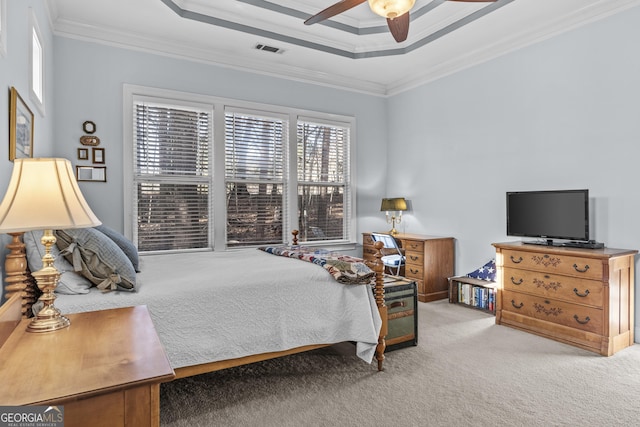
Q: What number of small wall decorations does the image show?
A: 5